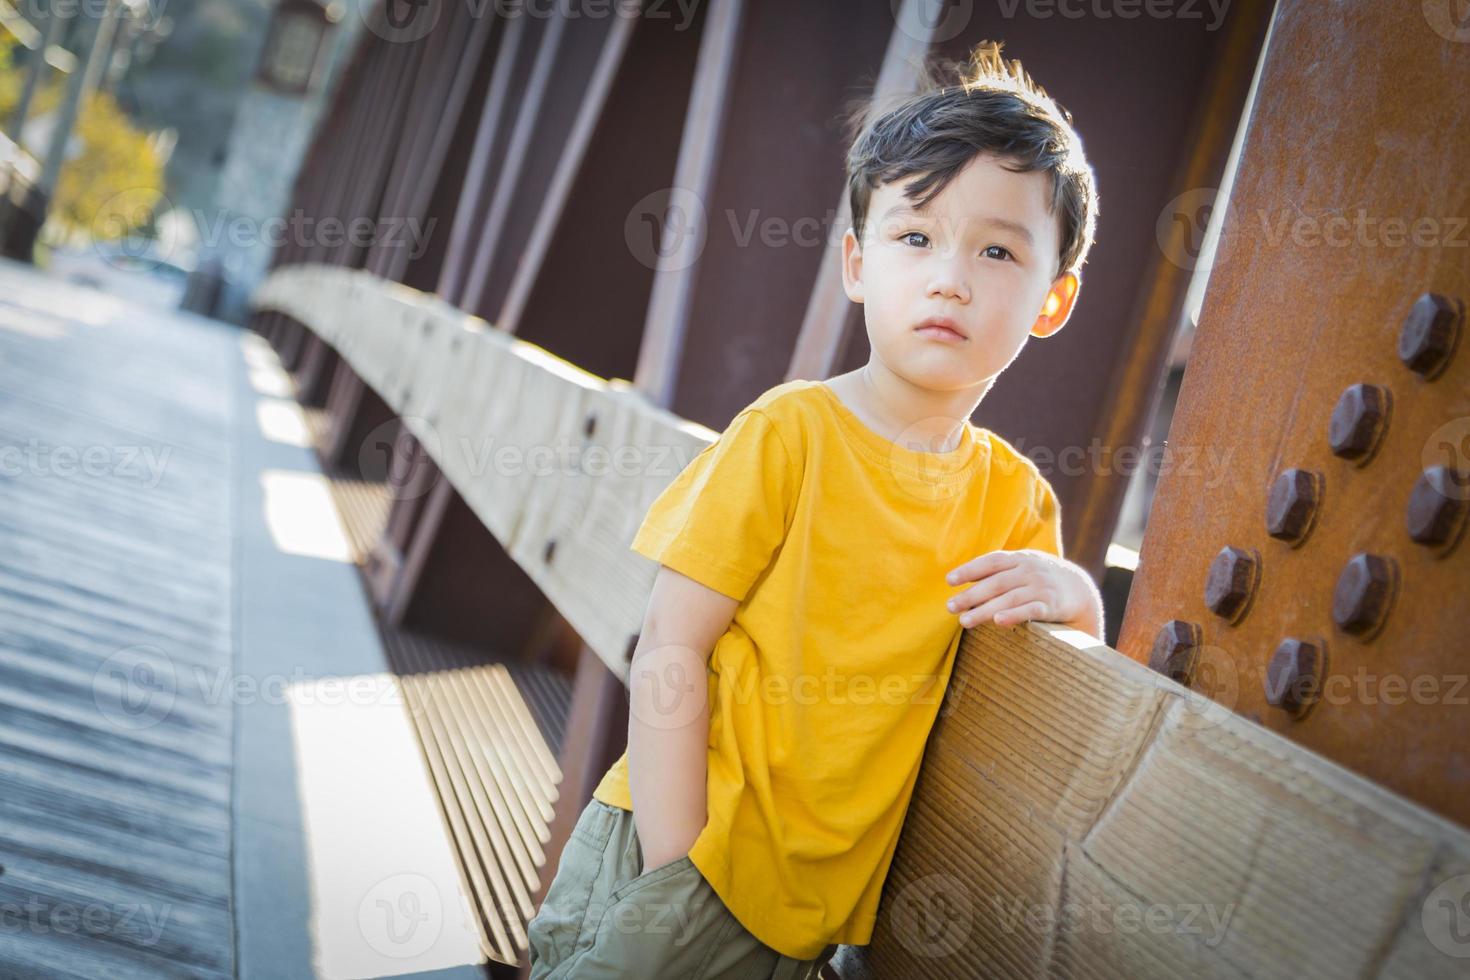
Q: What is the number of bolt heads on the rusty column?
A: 8